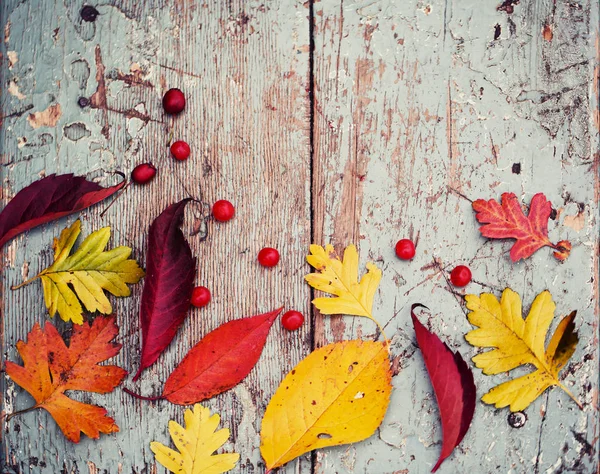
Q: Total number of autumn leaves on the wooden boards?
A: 11